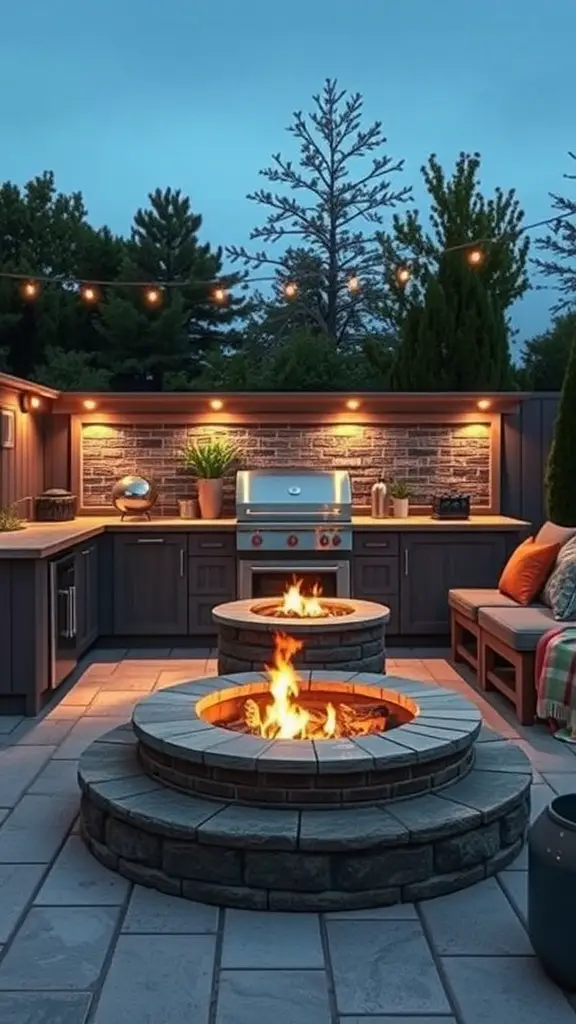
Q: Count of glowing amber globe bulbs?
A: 8